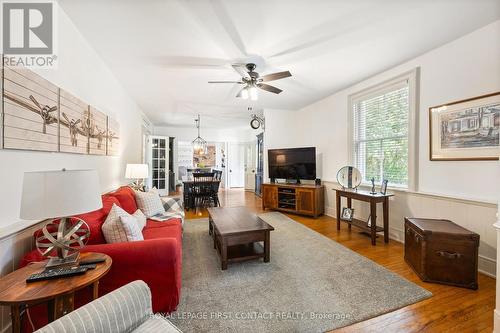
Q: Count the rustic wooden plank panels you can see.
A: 4